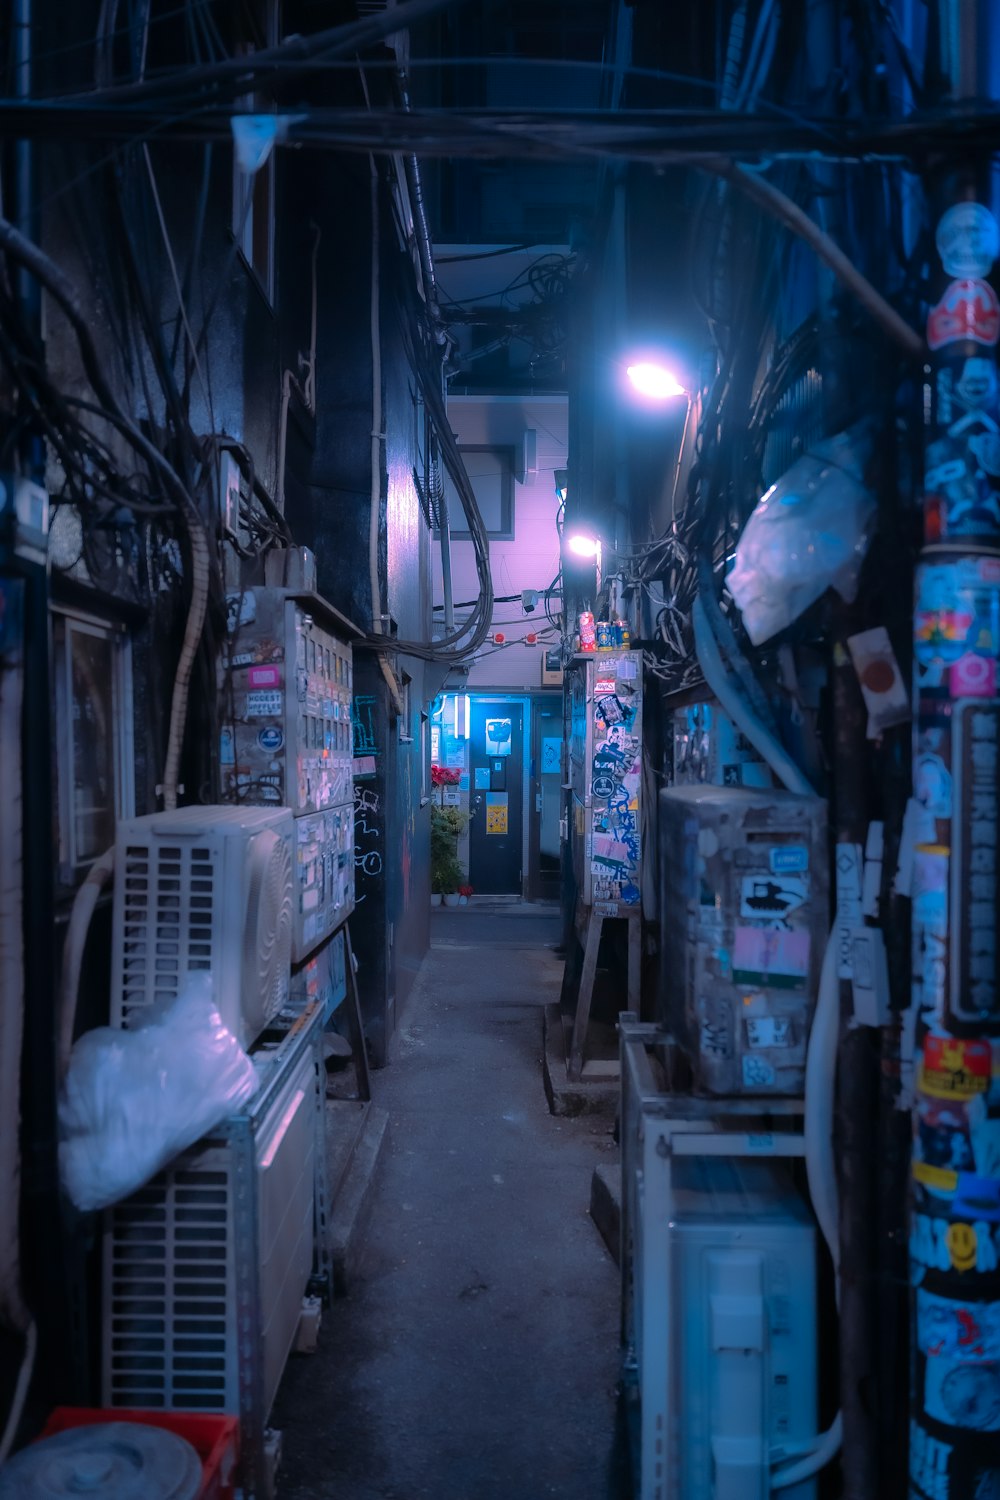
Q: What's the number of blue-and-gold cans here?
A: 2